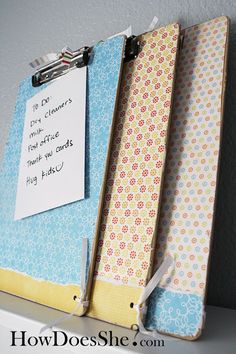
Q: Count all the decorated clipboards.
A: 3